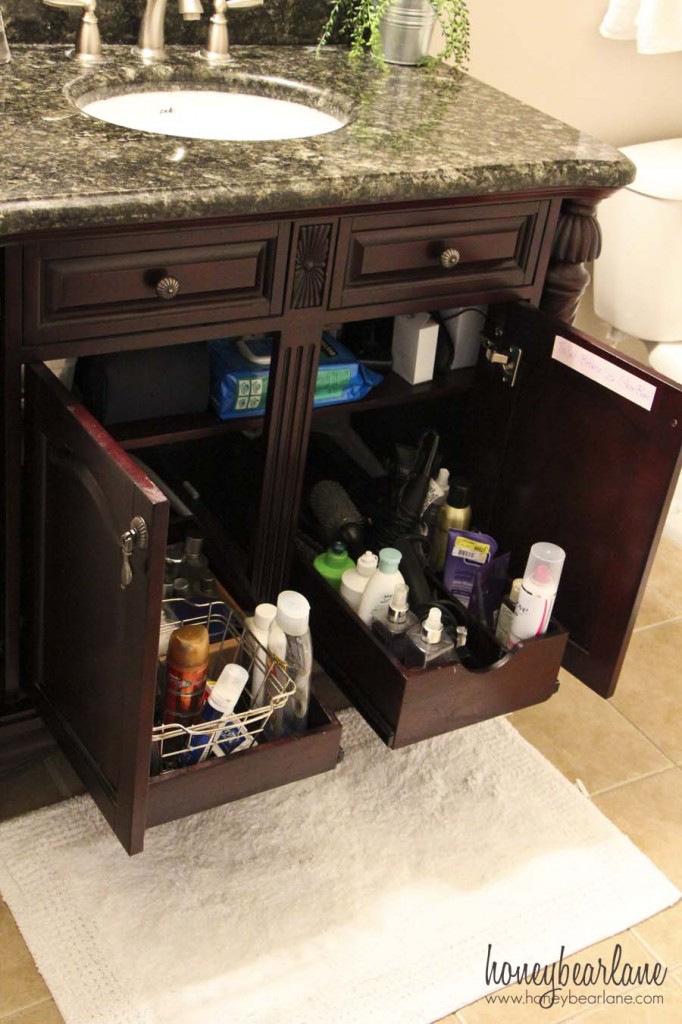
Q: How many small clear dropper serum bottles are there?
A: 2